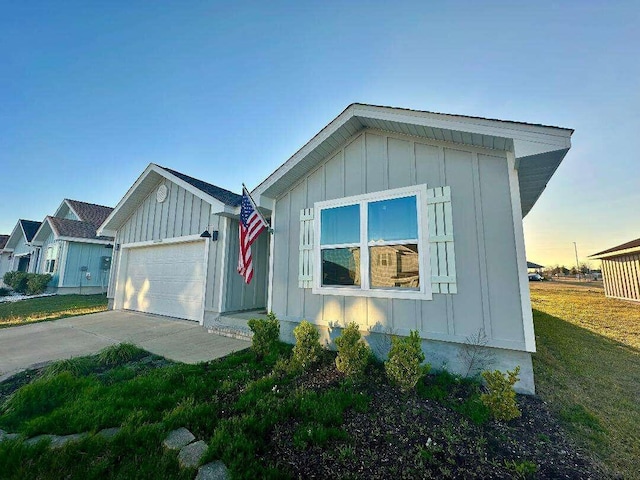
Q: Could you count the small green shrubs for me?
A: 5